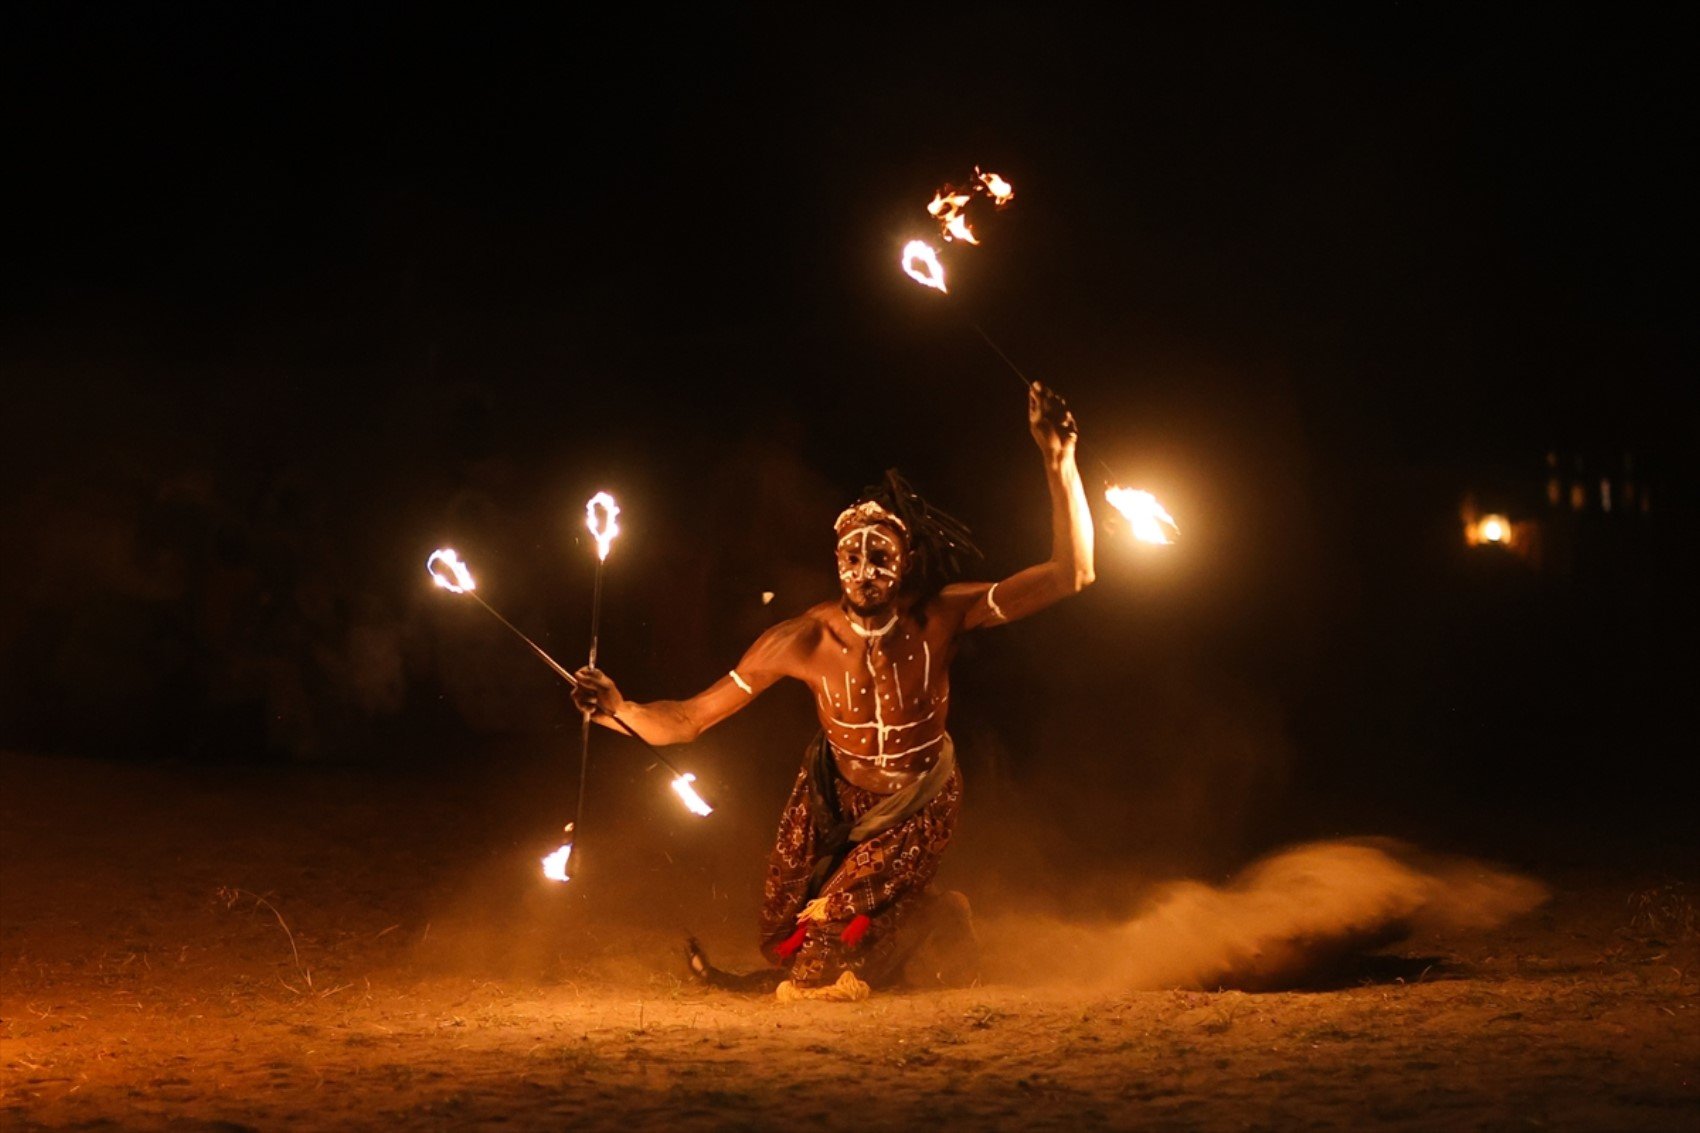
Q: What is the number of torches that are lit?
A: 6